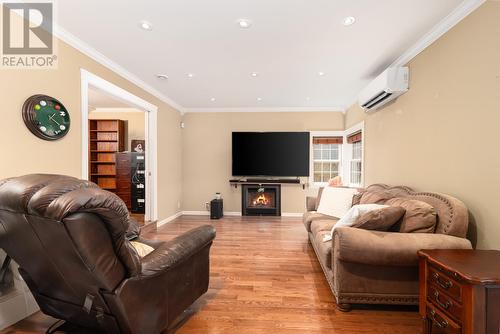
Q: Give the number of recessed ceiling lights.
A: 9